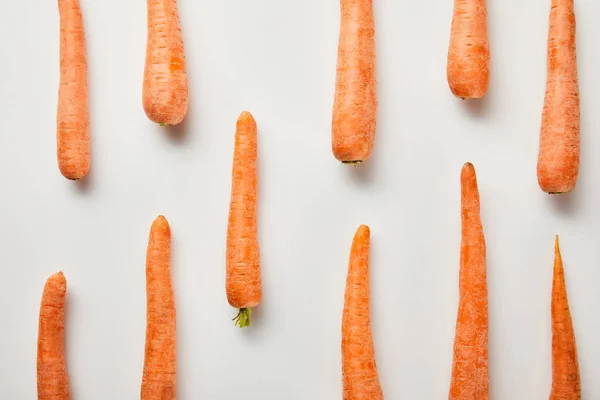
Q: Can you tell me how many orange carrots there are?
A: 11